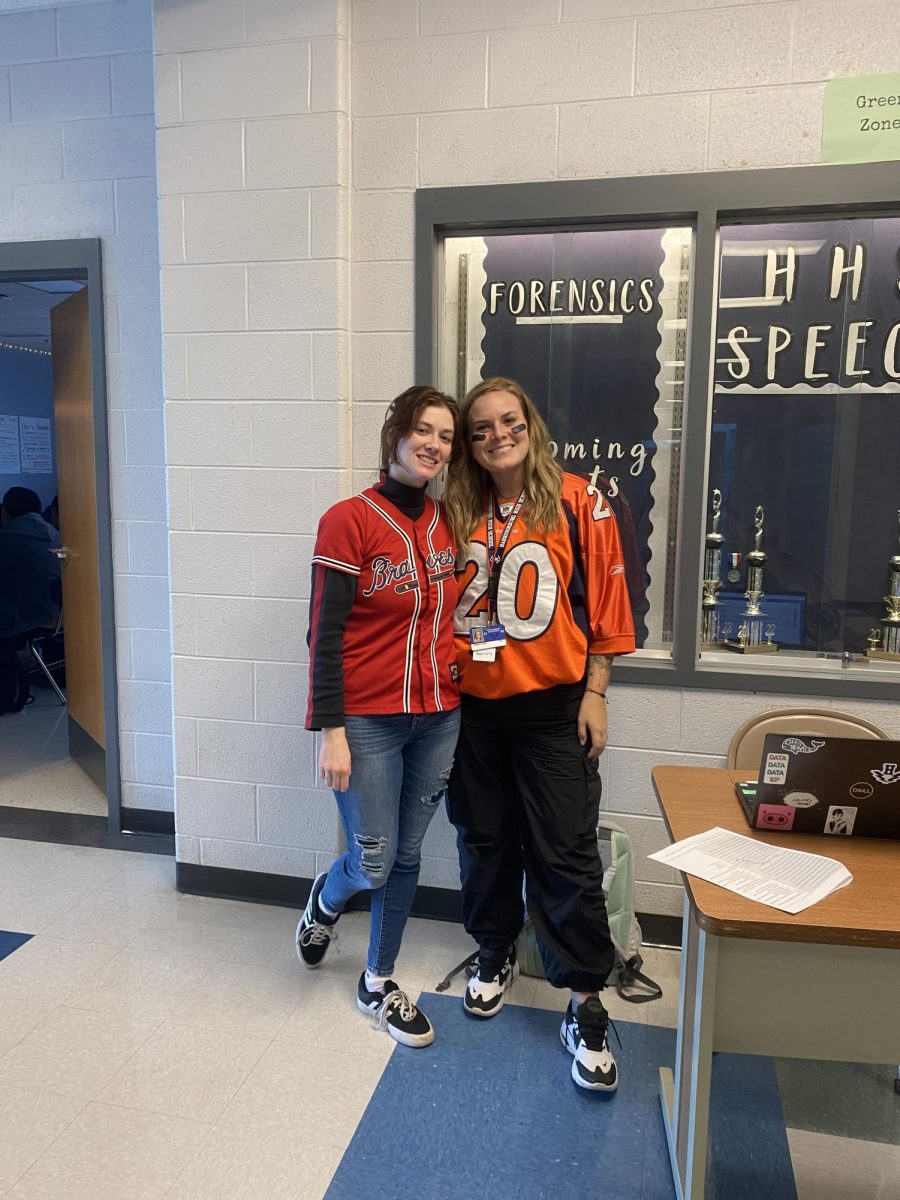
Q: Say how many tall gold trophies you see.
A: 3